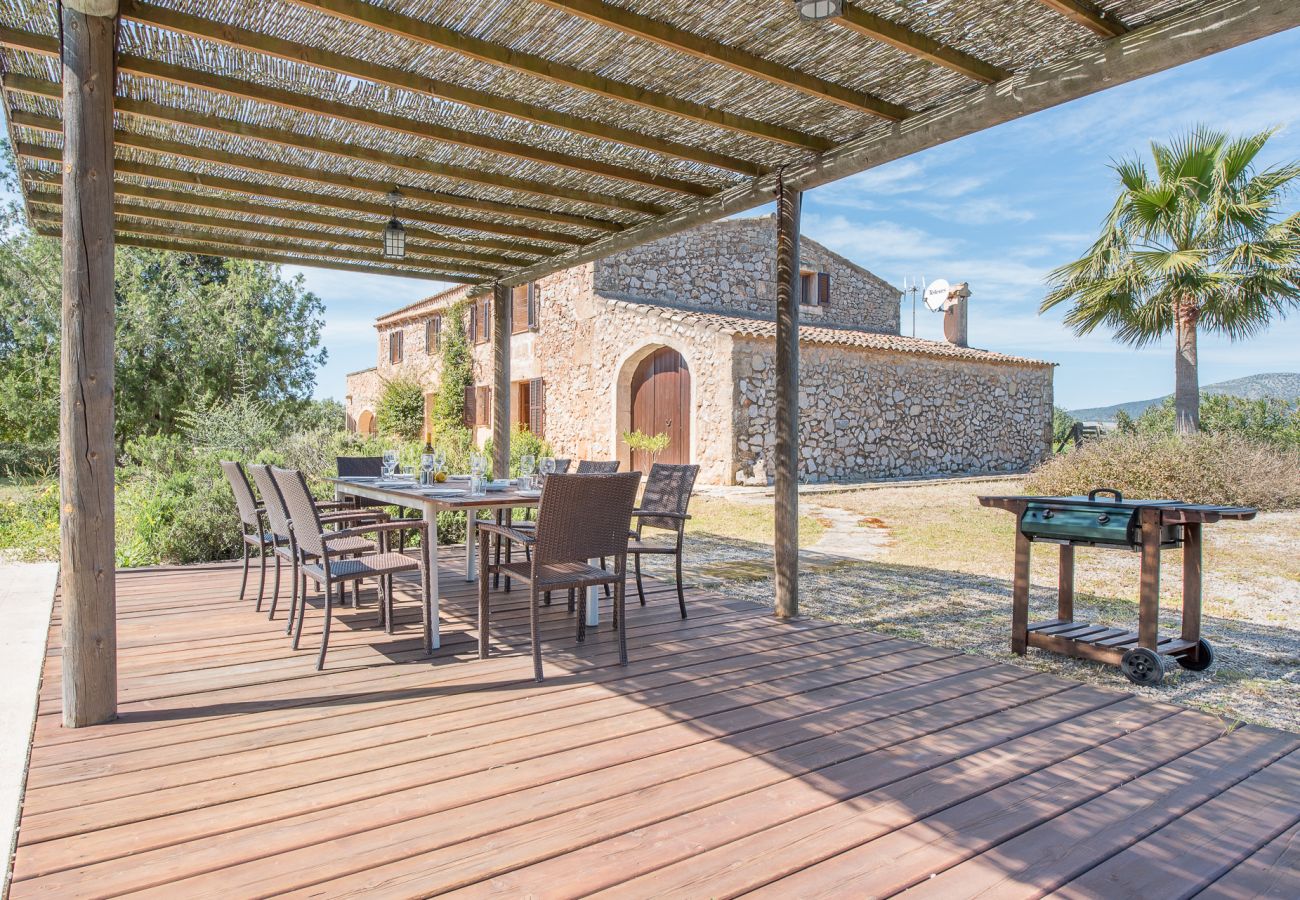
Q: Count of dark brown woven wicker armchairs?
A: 8